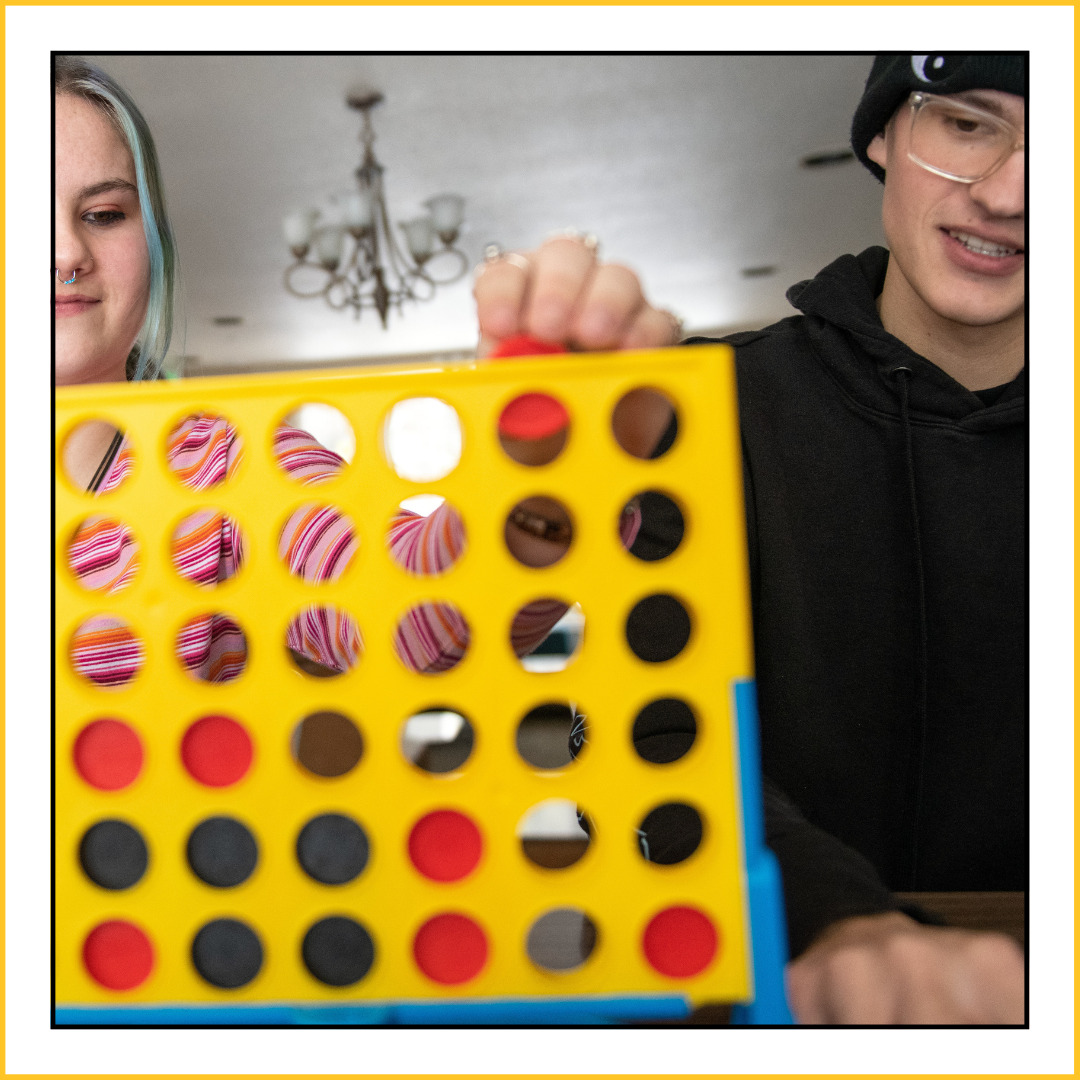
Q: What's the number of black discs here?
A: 5